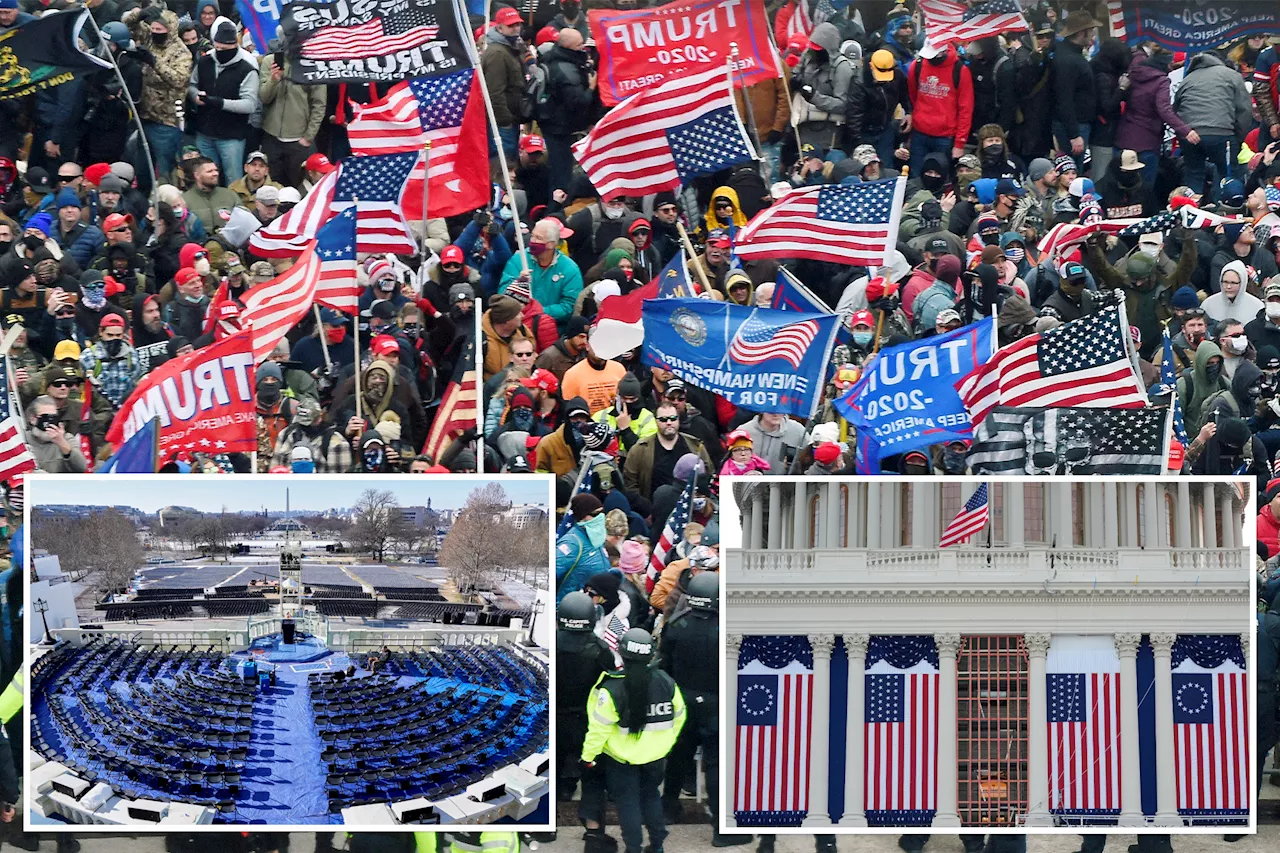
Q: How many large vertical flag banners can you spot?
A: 4